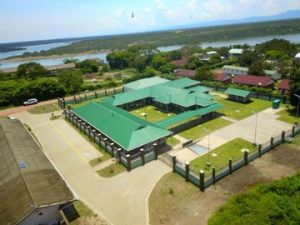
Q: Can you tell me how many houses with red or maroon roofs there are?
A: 5